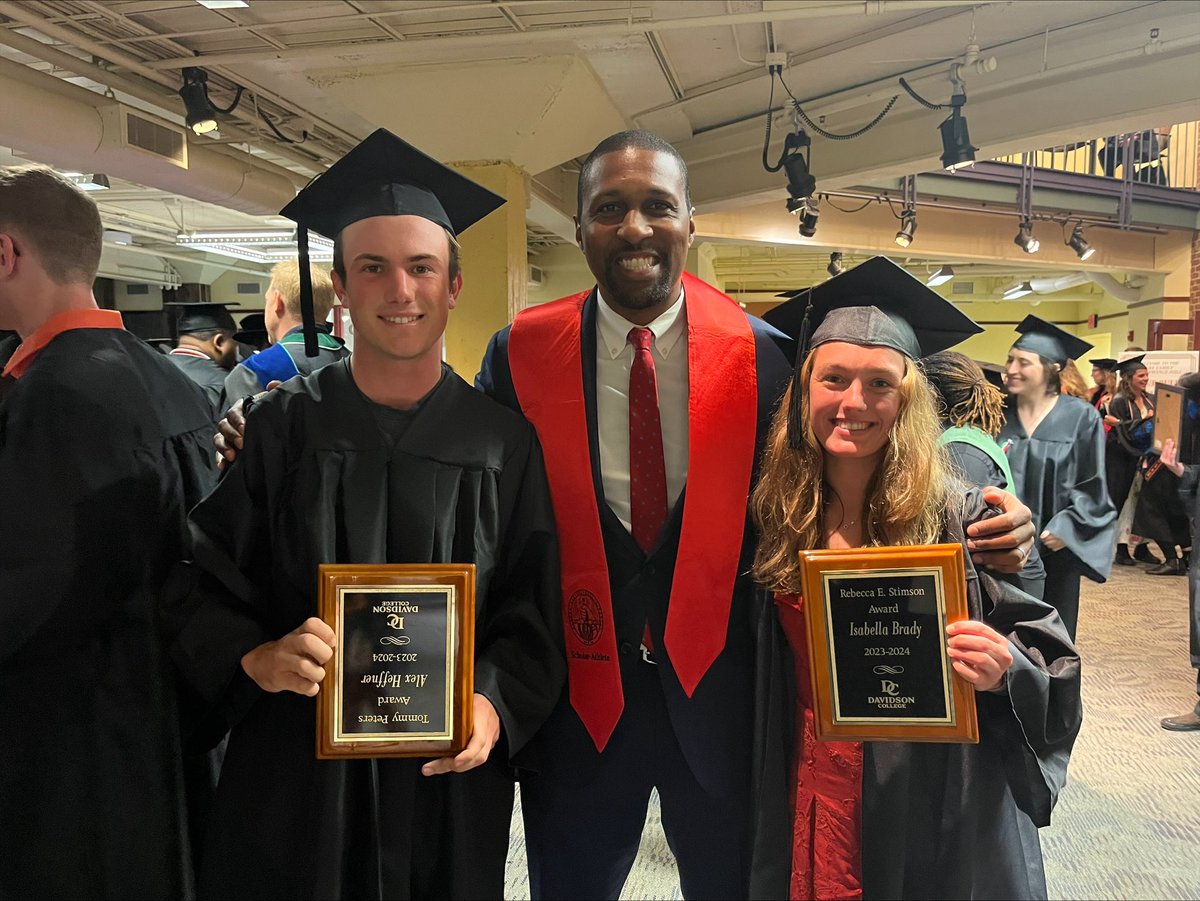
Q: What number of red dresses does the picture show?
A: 1